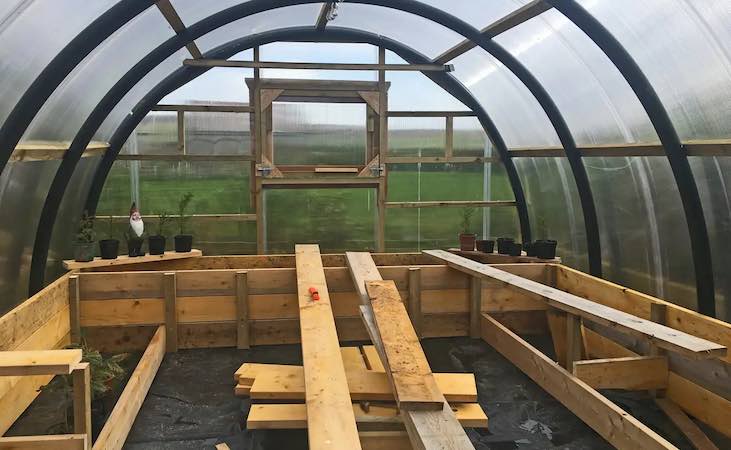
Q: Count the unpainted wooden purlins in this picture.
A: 5